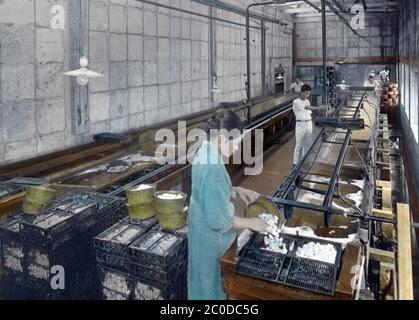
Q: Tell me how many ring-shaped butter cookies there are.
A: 0